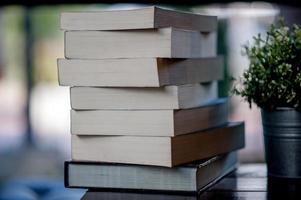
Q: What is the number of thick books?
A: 7